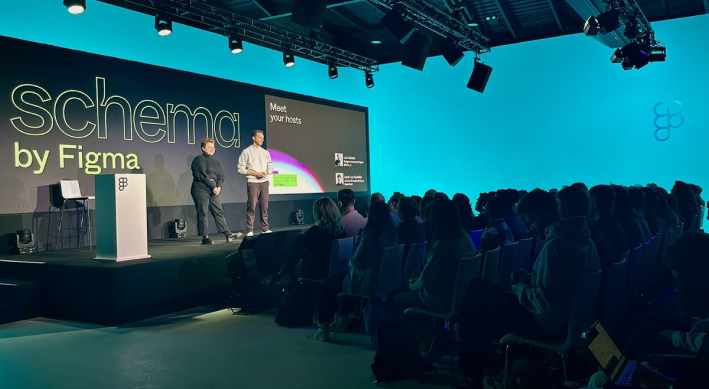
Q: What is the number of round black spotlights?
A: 6